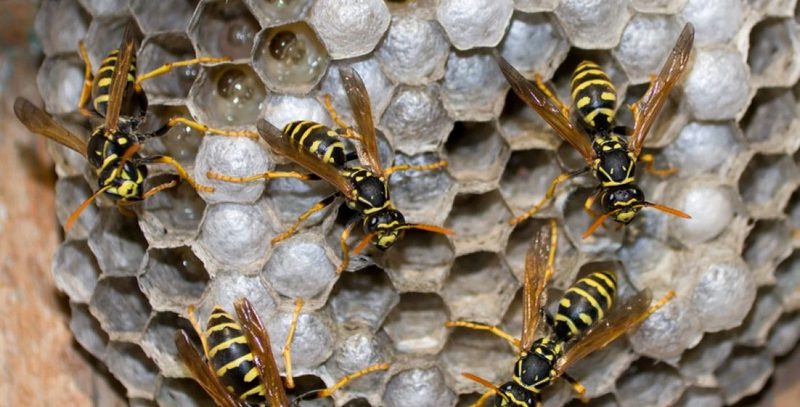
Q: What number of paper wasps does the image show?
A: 5